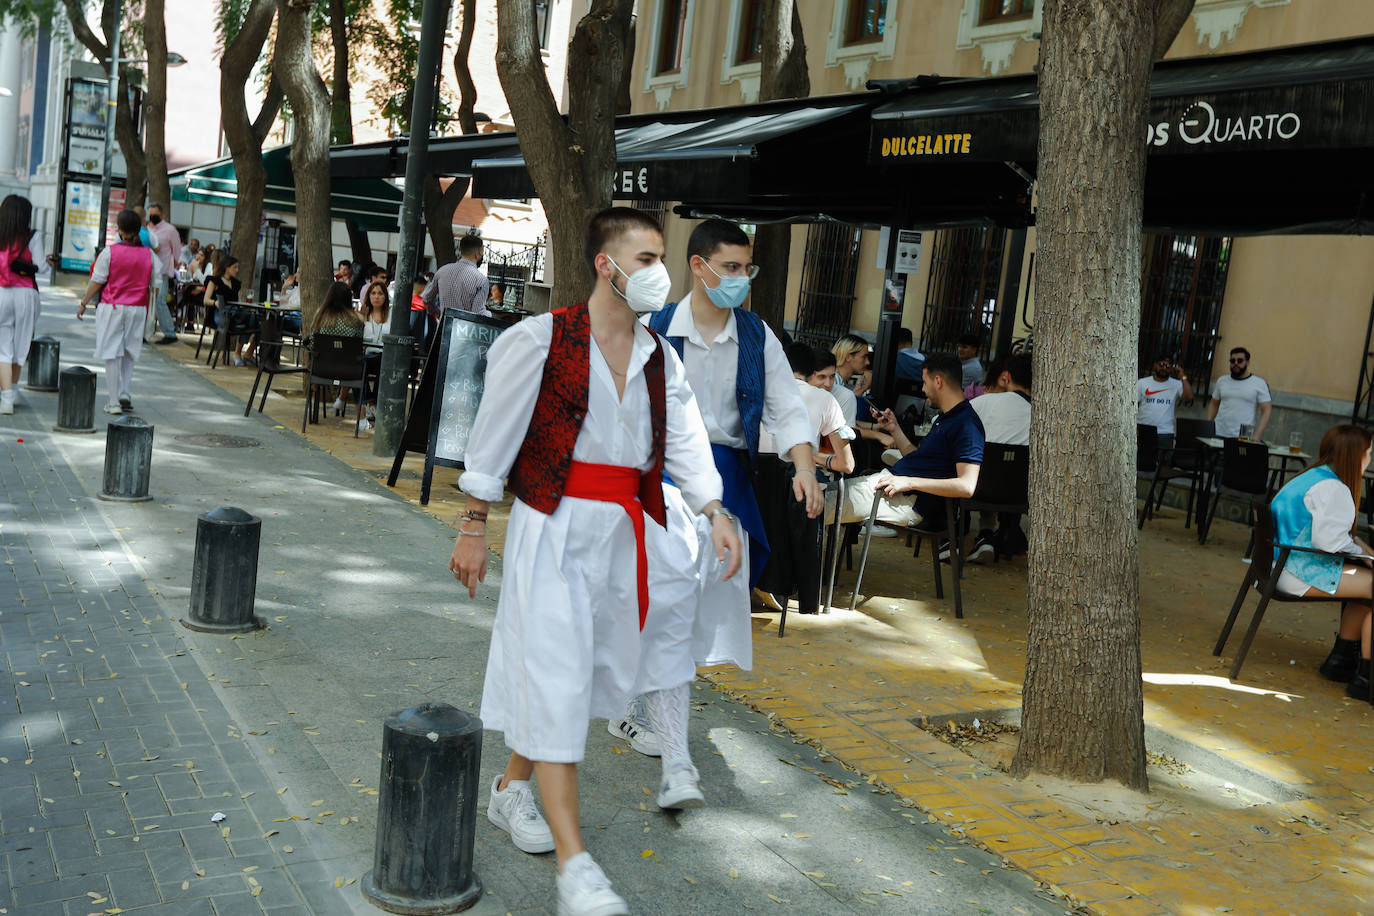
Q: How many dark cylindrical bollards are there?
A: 5